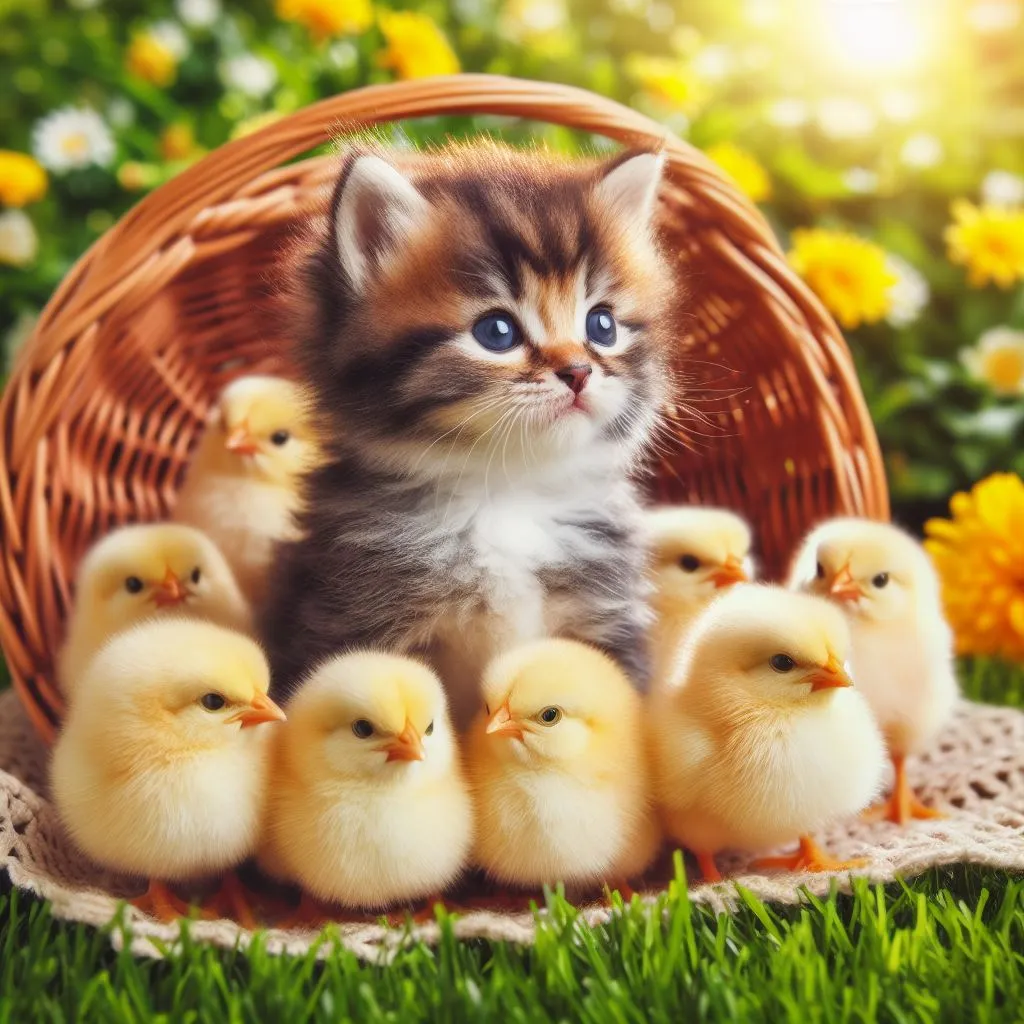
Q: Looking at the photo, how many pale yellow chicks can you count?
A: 8